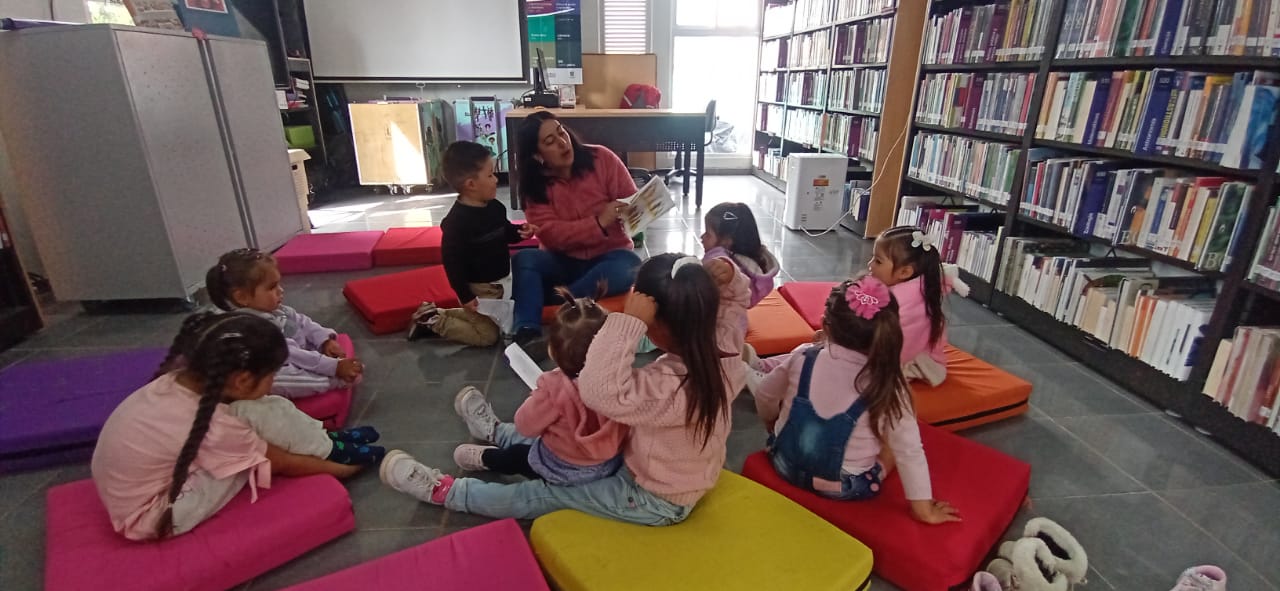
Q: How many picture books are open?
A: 1